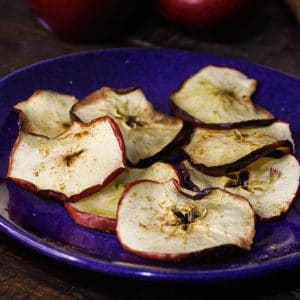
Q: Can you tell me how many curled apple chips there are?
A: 8